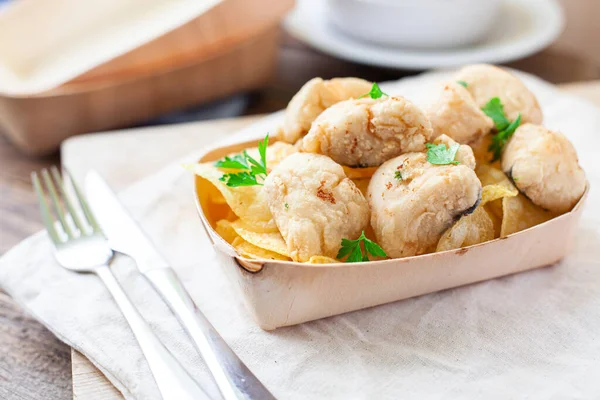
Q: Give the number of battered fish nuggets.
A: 7